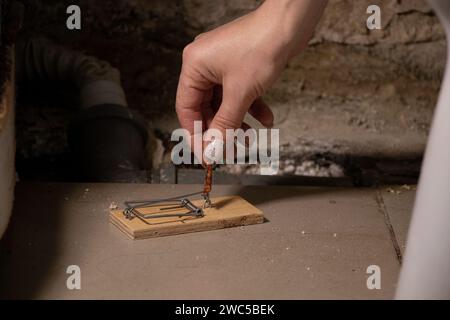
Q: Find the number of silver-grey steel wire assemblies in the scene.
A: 1